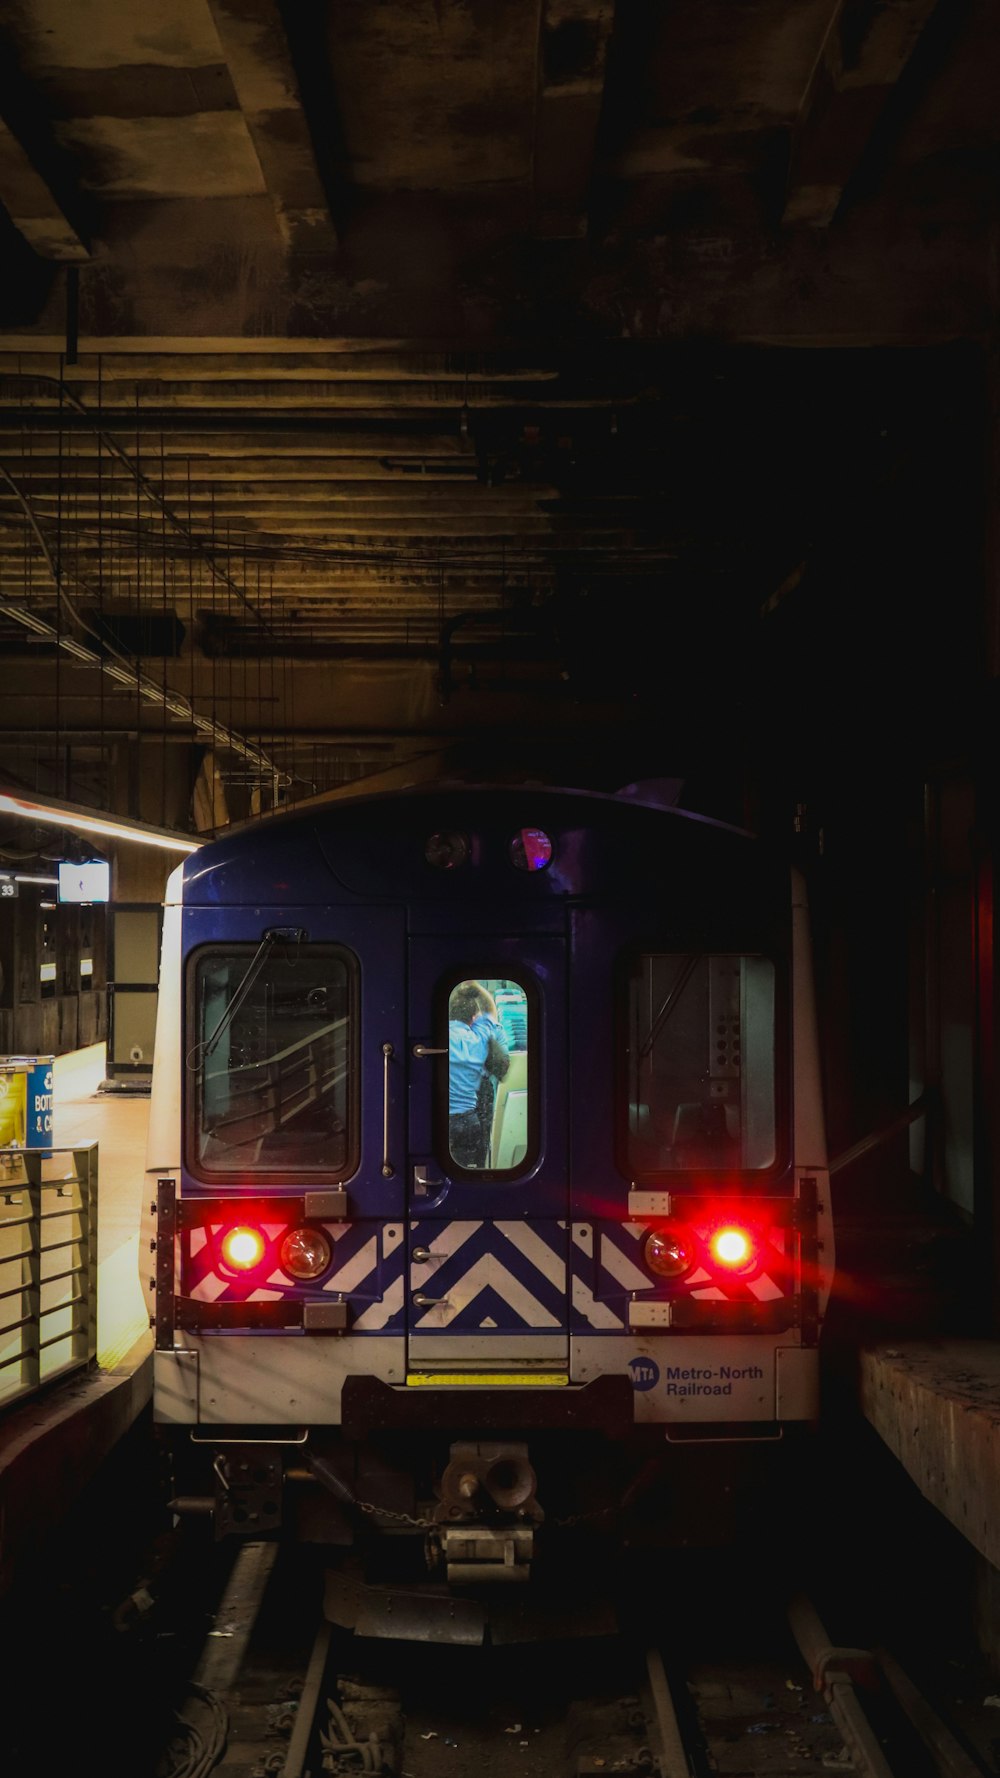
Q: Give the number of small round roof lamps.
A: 2